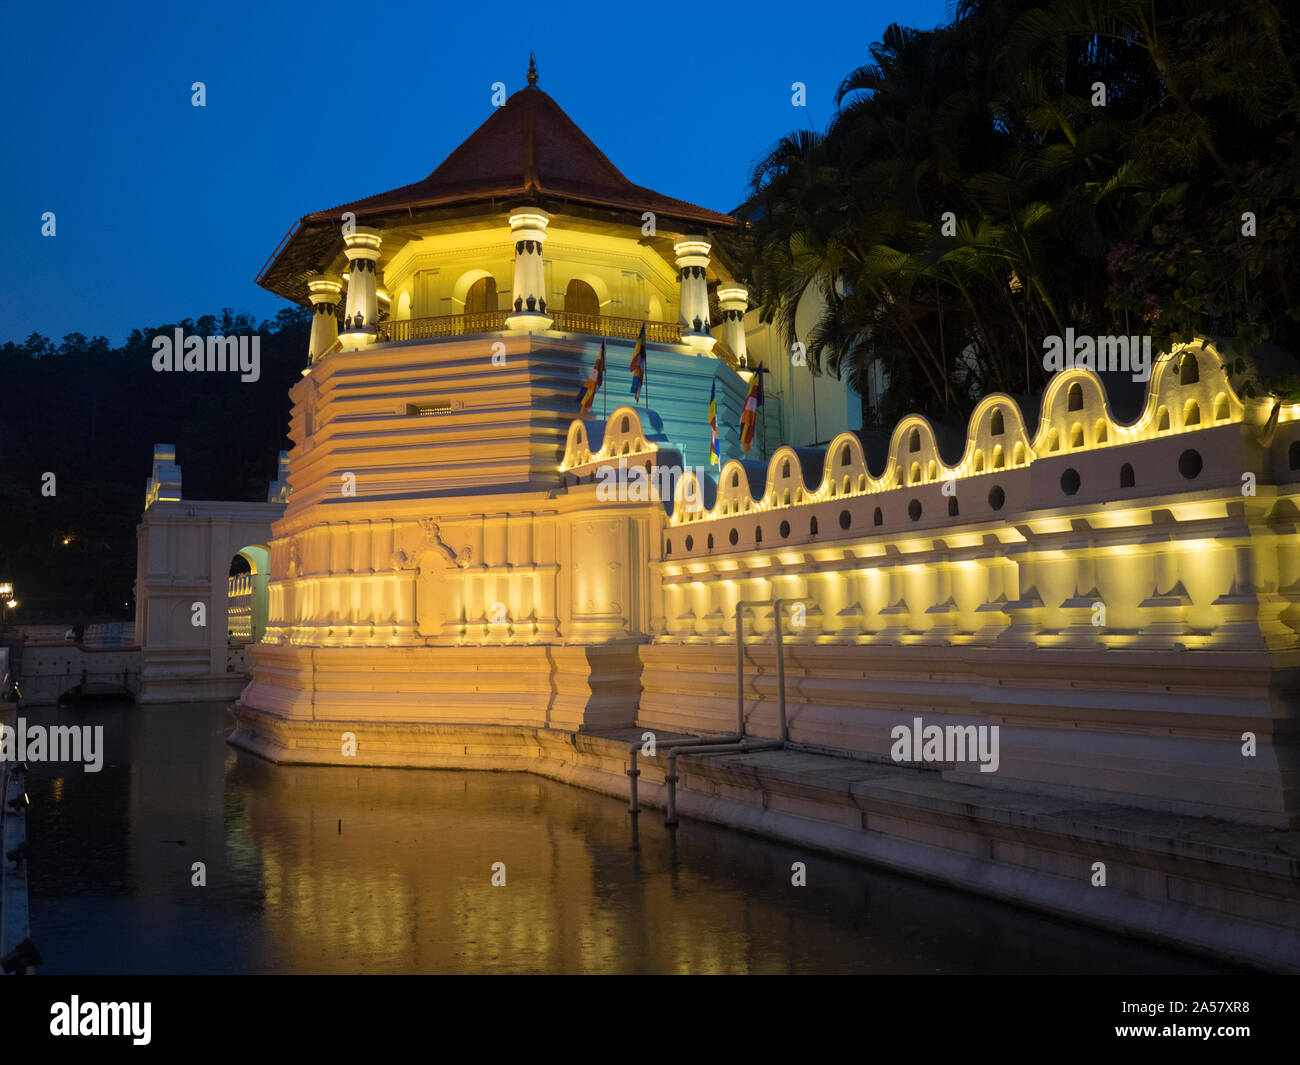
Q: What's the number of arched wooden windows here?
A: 2